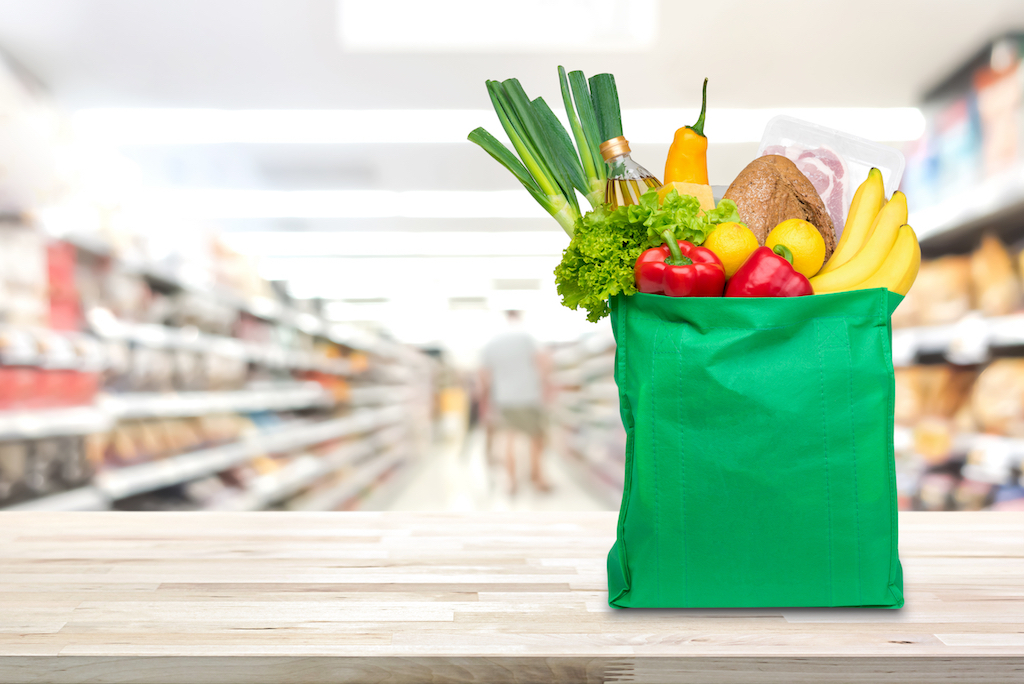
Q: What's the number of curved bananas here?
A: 3